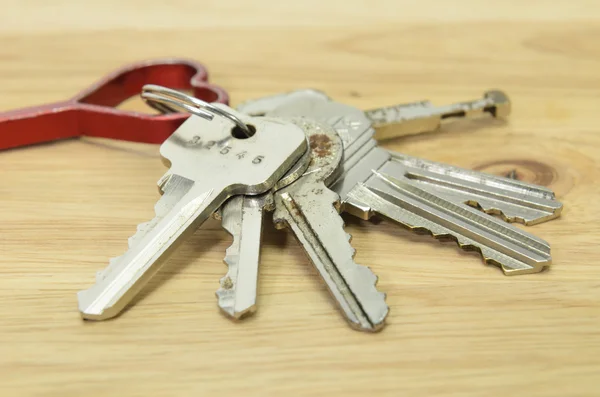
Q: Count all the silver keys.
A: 6